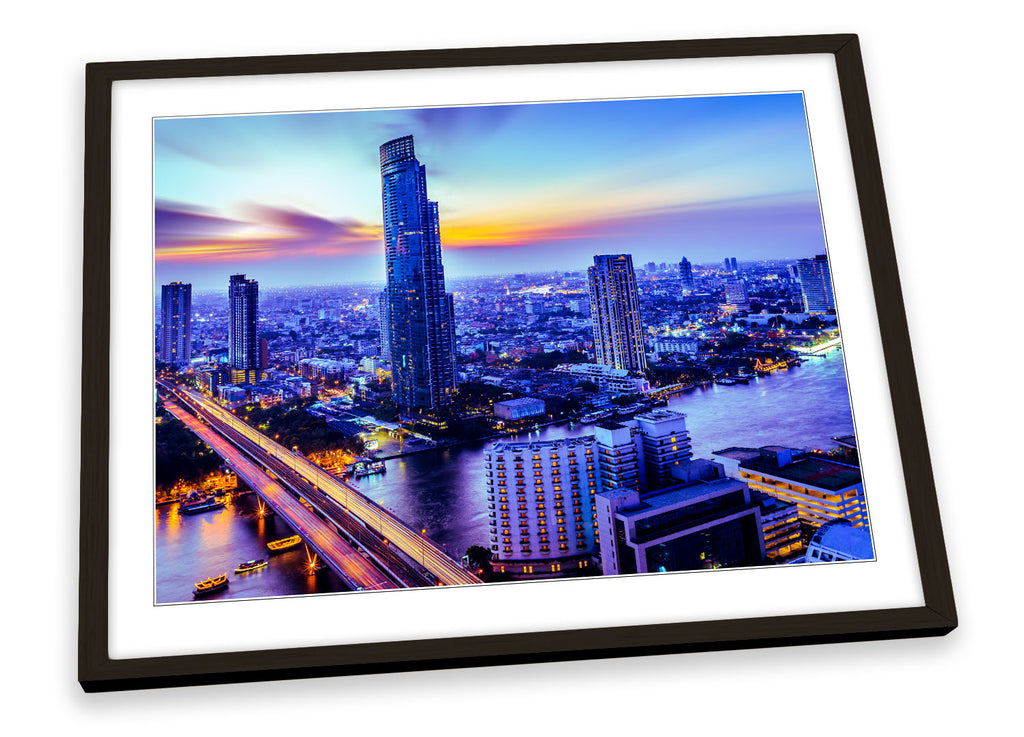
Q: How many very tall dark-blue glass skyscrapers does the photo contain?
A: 1